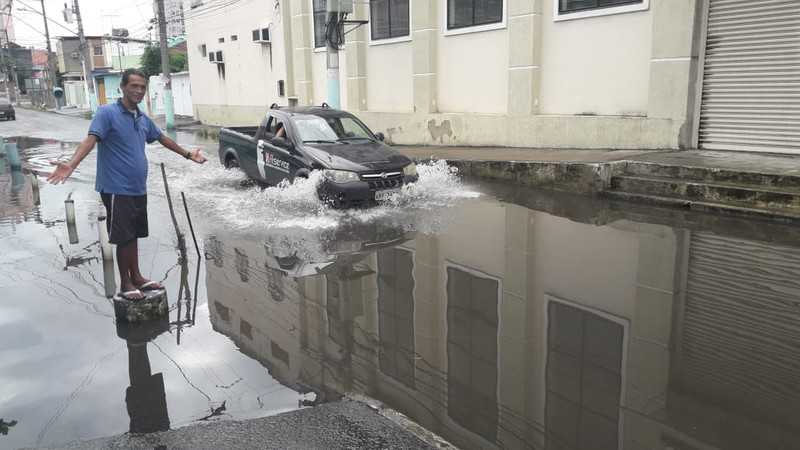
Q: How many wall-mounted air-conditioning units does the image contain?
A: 2